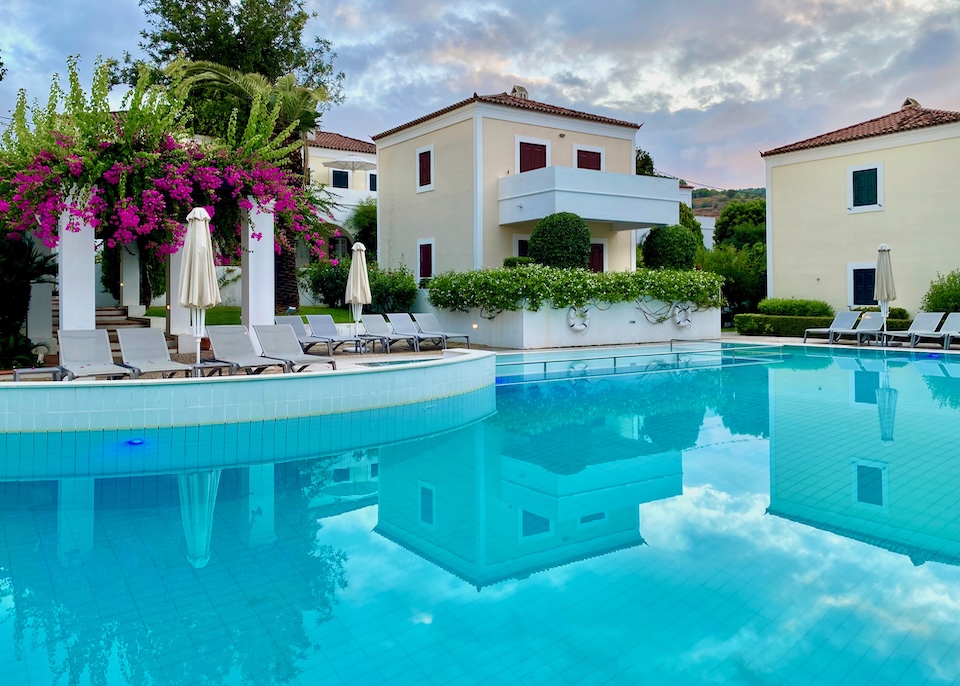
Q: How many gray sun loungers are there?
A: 13